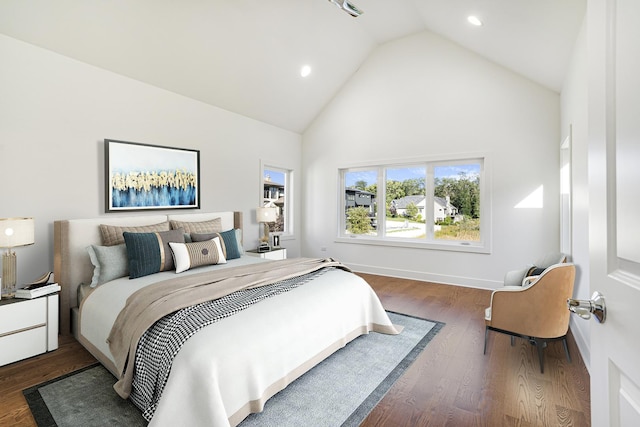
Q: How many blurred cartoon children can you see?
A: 0